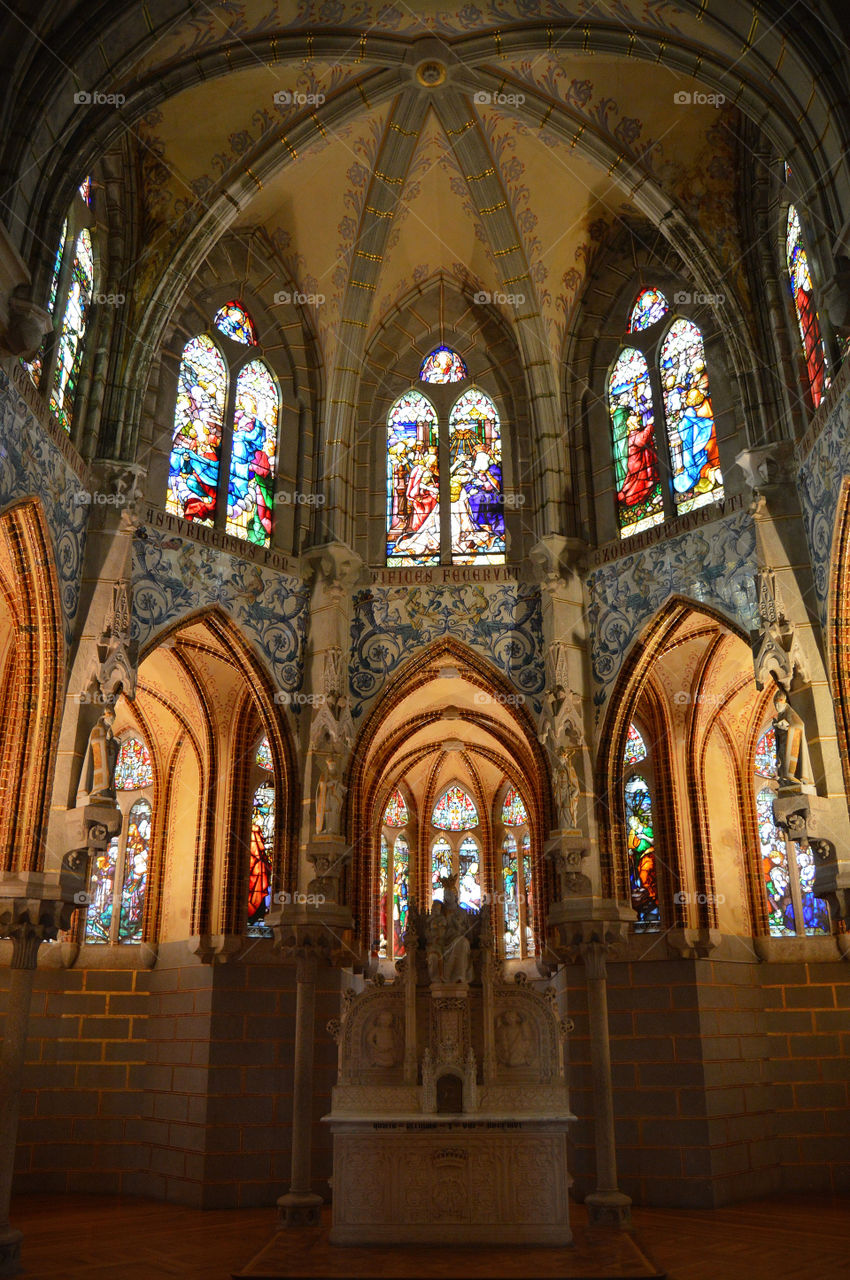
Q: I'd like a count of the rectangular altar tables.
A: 1